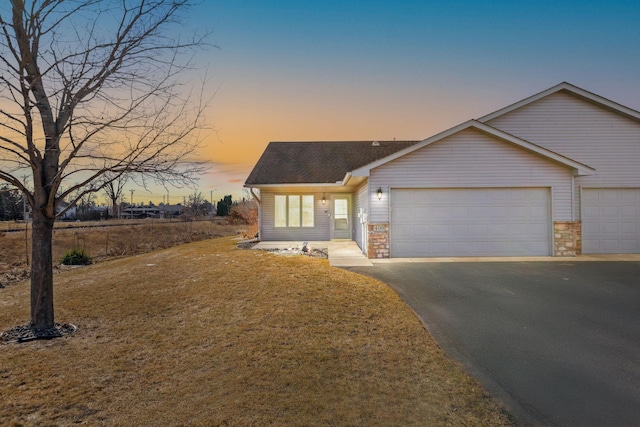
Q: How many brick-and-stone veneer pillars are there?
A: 2